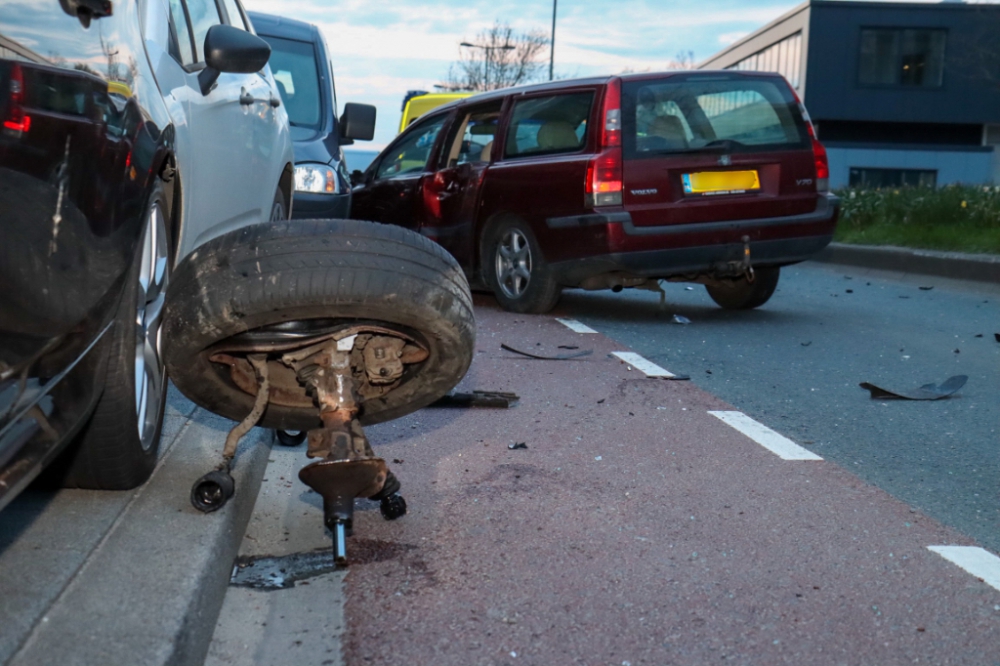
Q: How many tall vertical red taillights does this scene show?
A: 2